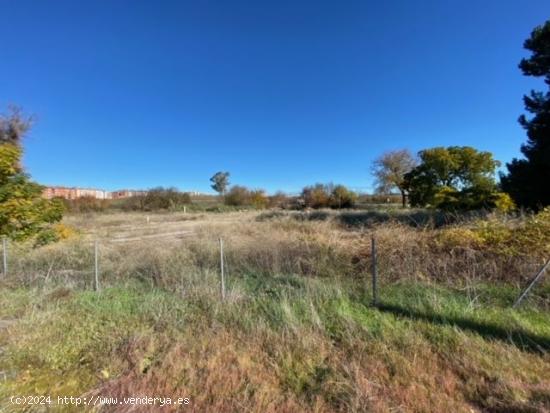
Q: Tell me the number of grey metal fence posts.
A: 5